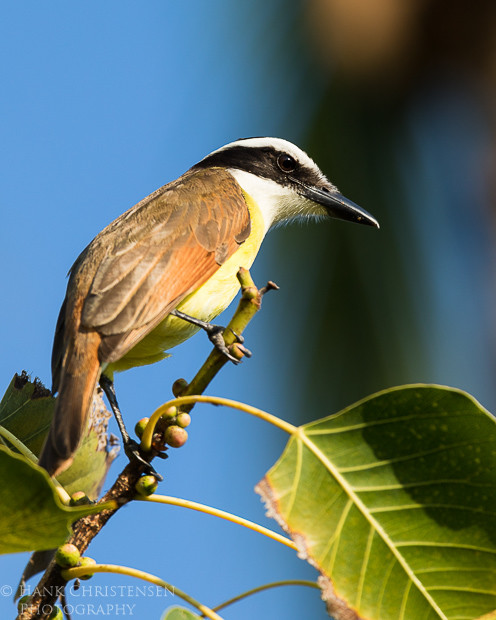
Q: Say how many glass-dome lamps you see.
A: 0